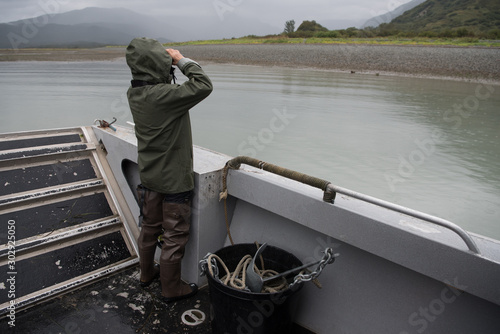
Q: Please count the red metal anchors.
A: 0